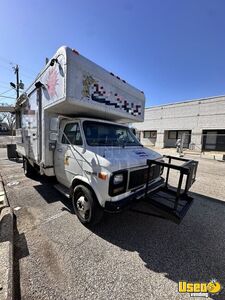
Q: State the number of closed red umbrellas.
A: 0